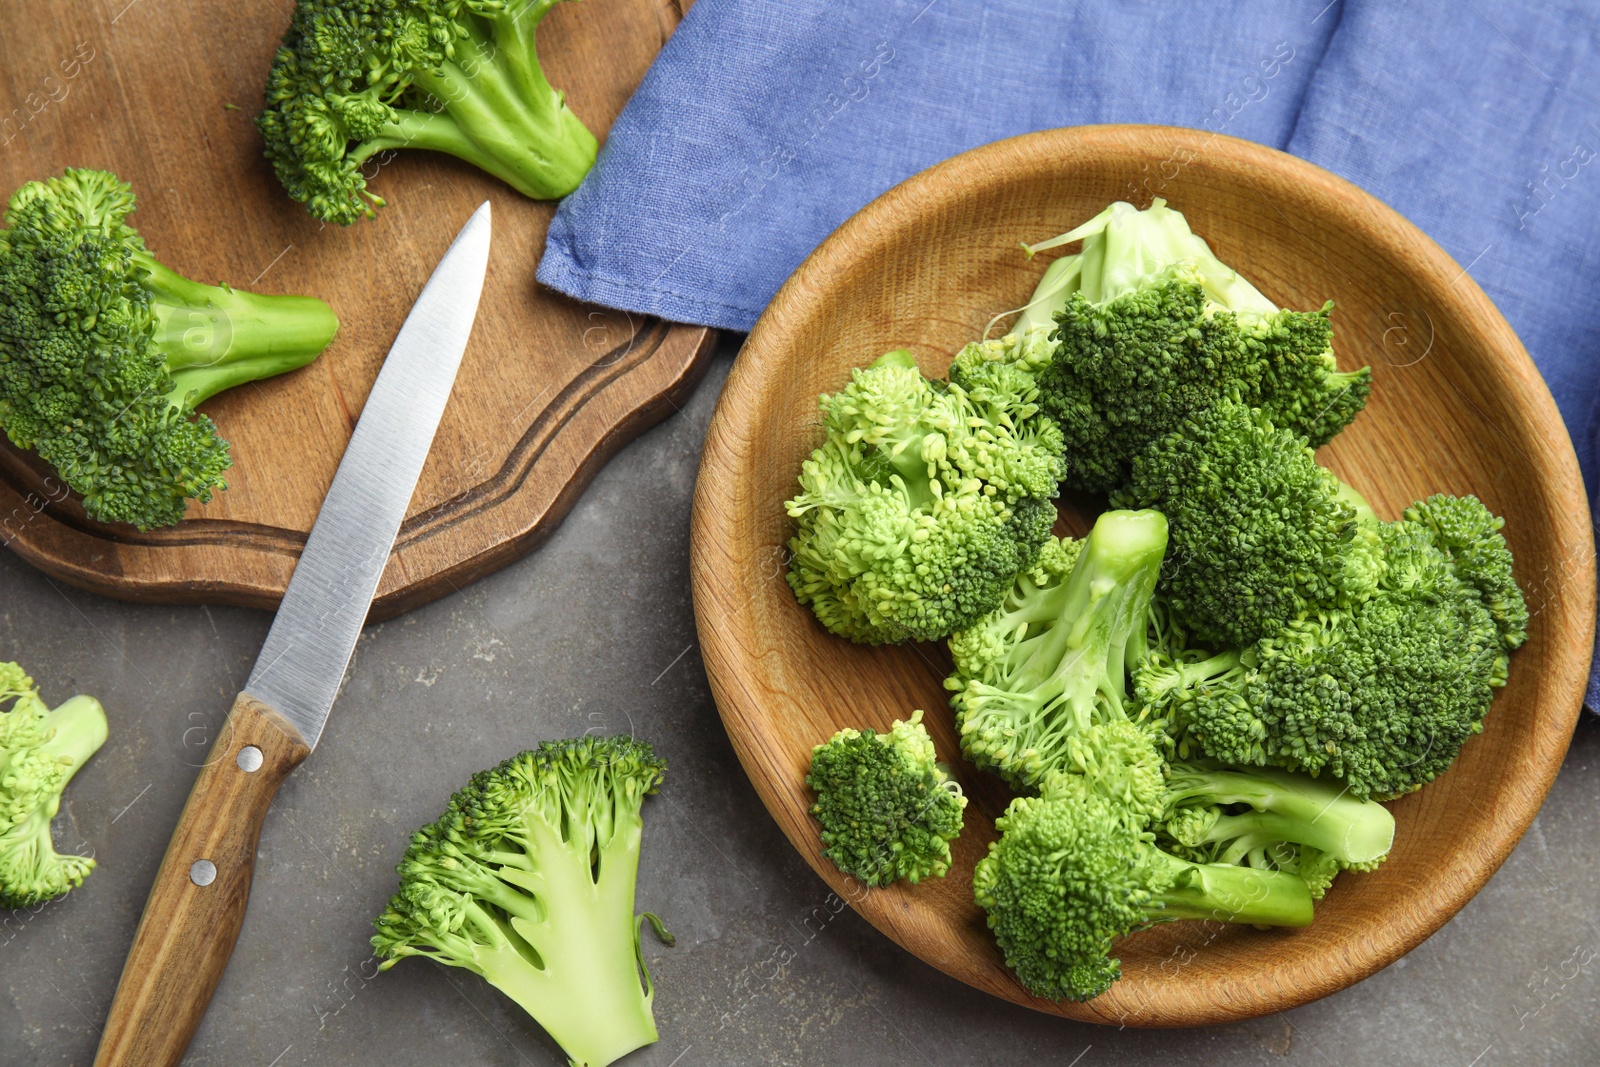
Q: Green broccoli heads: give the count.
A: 12